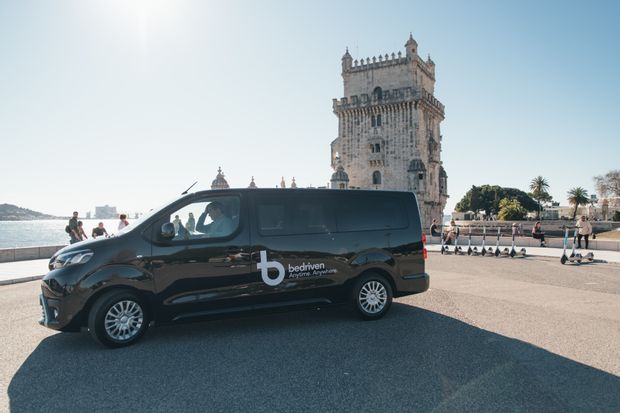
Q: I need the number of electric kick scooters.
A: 8